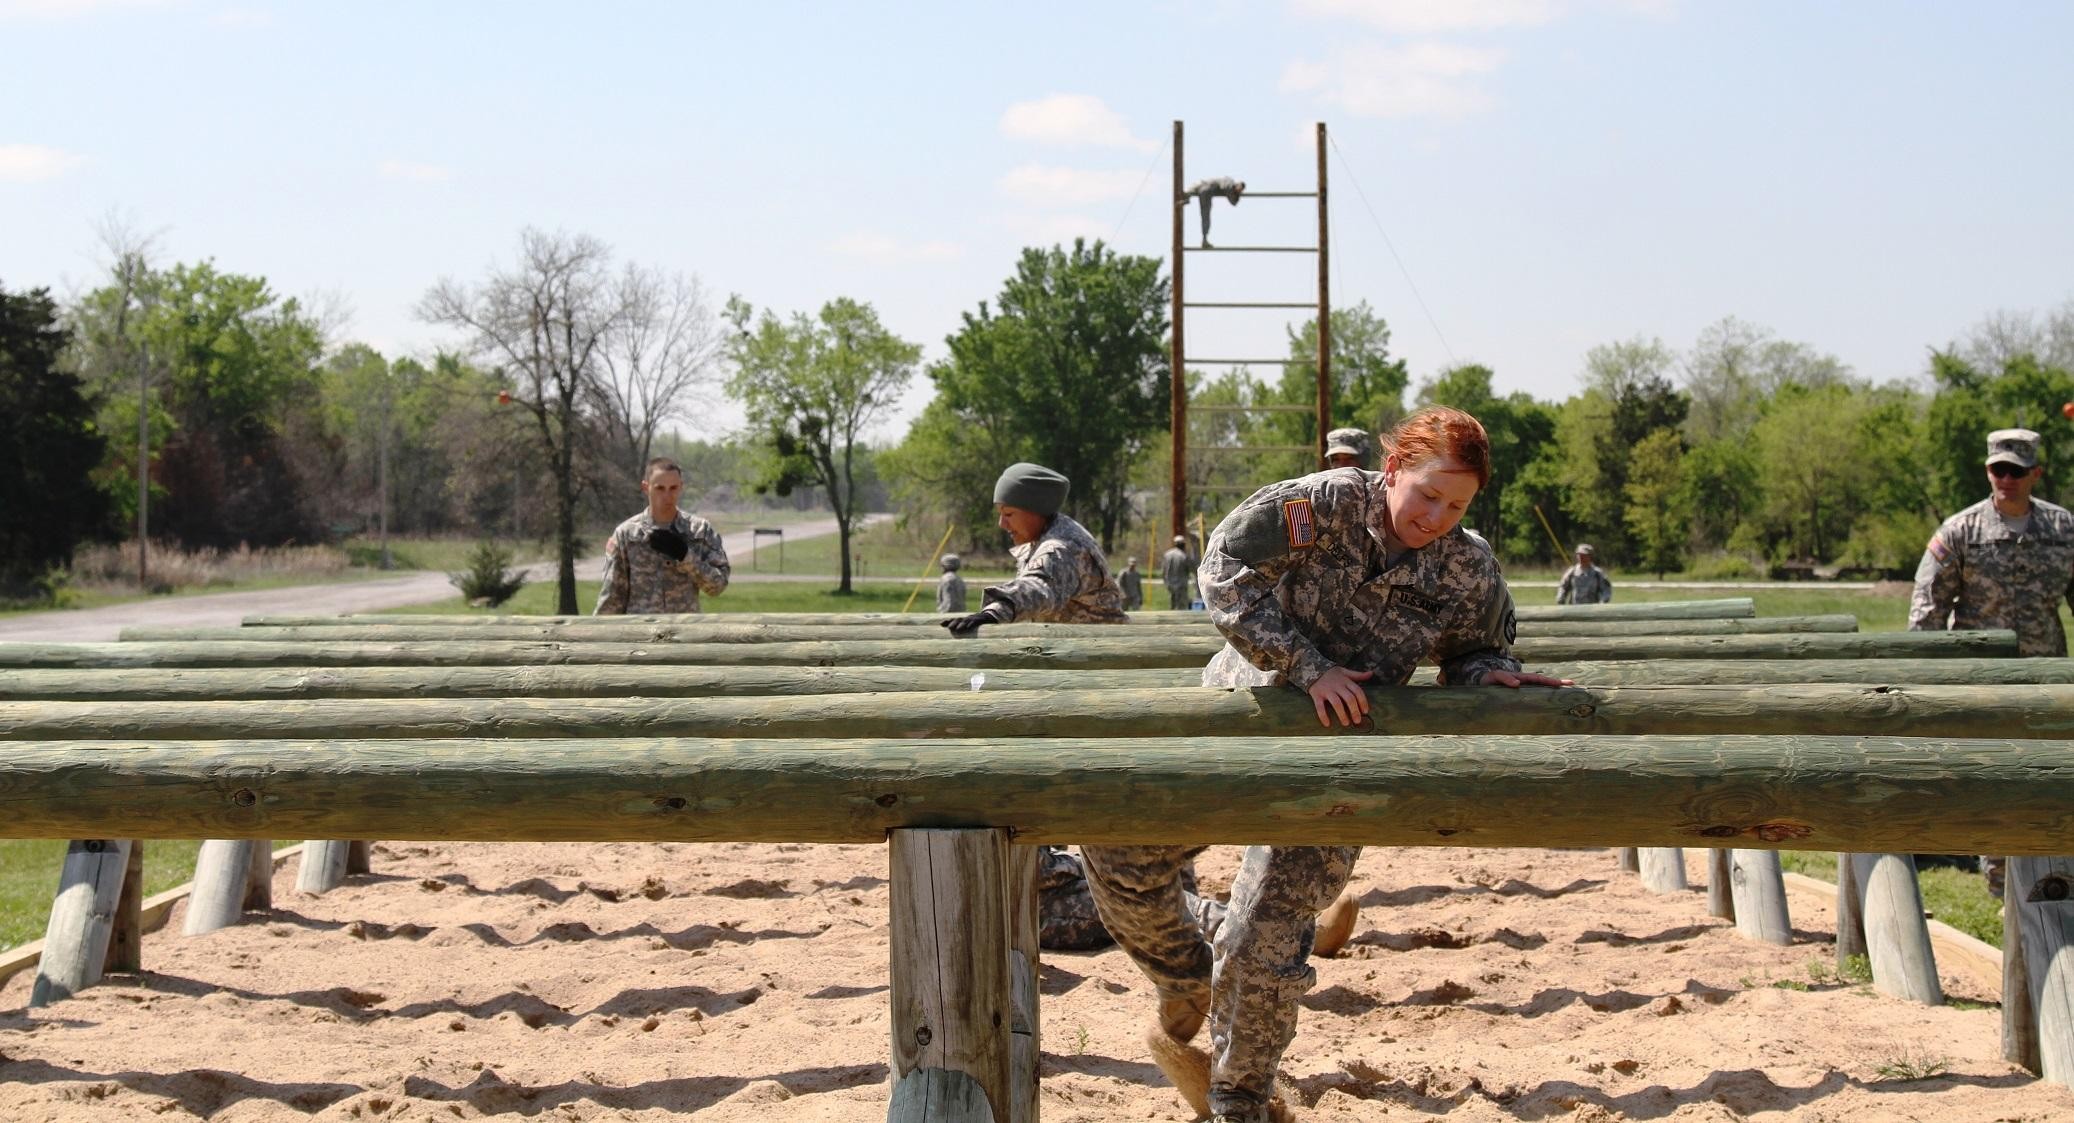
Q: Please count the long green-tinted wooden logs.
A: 6